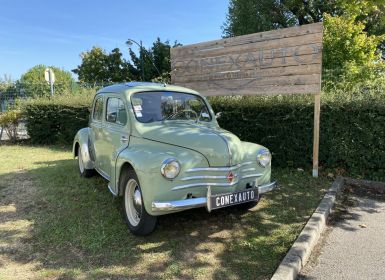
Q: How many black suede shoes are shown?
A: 0